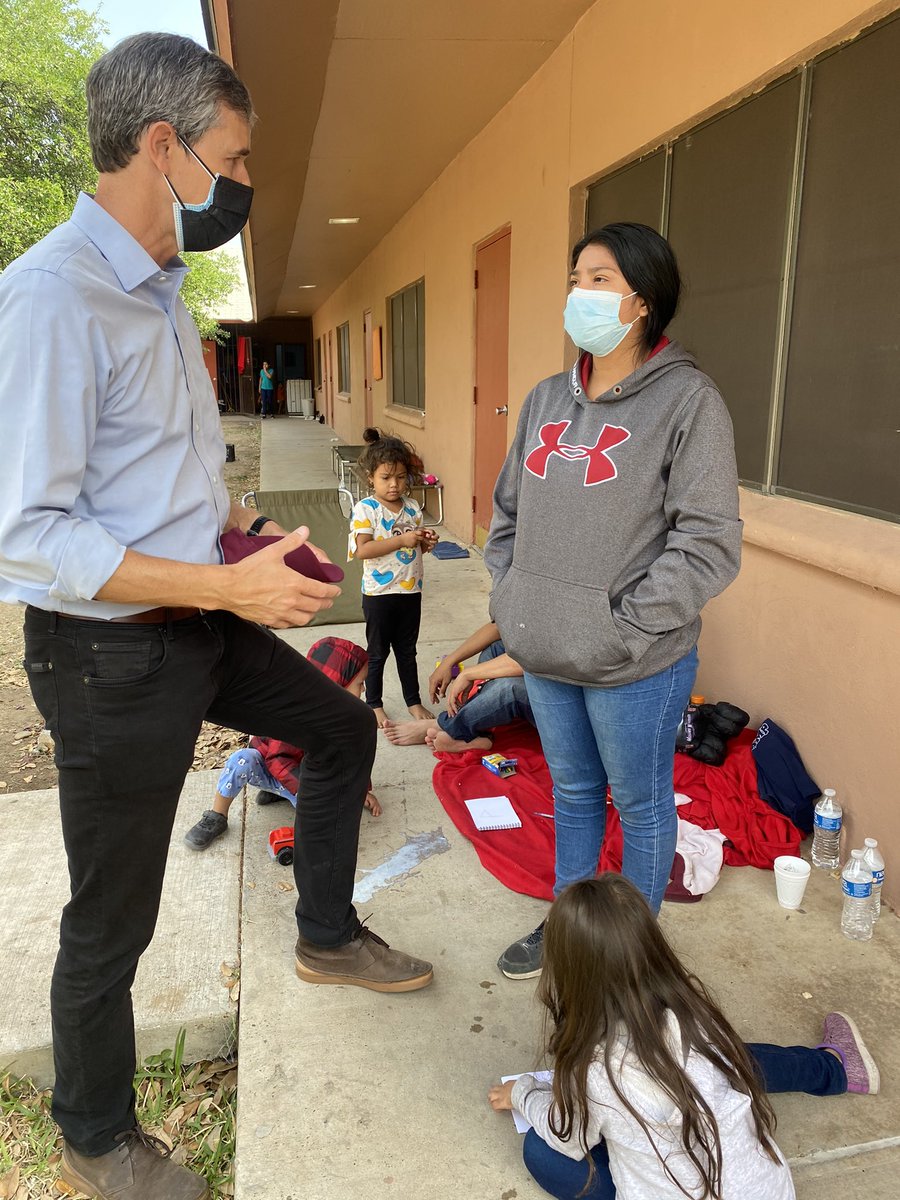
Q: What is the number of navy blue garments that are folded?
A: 1